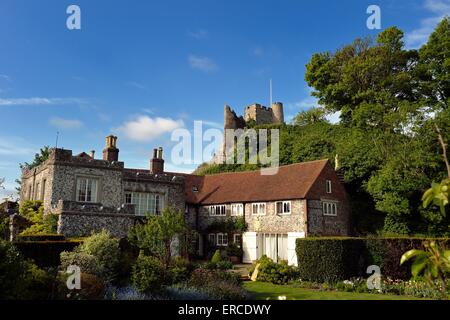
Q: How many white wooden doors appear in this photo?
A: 2